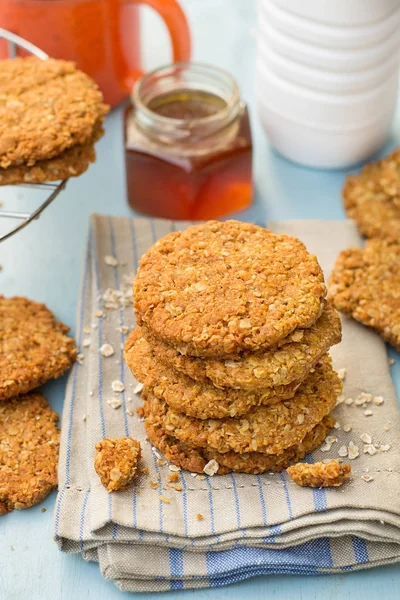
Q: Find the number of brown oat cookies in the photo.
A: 11